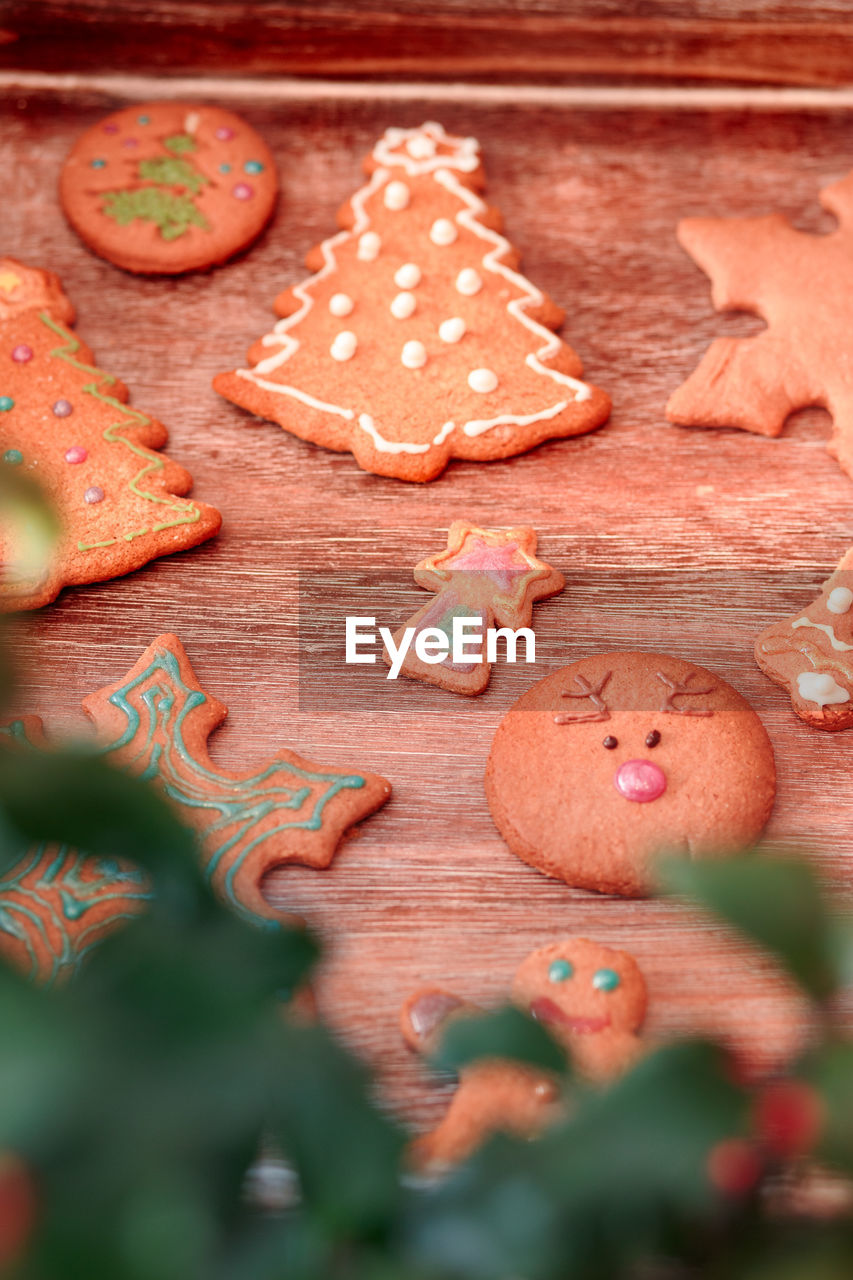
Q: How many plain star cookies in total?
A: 1